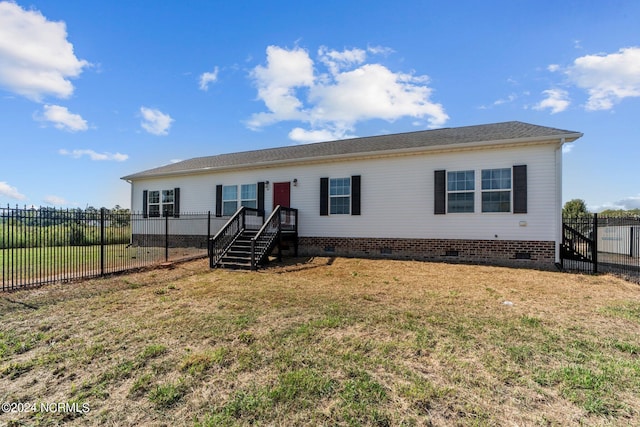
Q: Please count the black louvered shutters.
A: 8